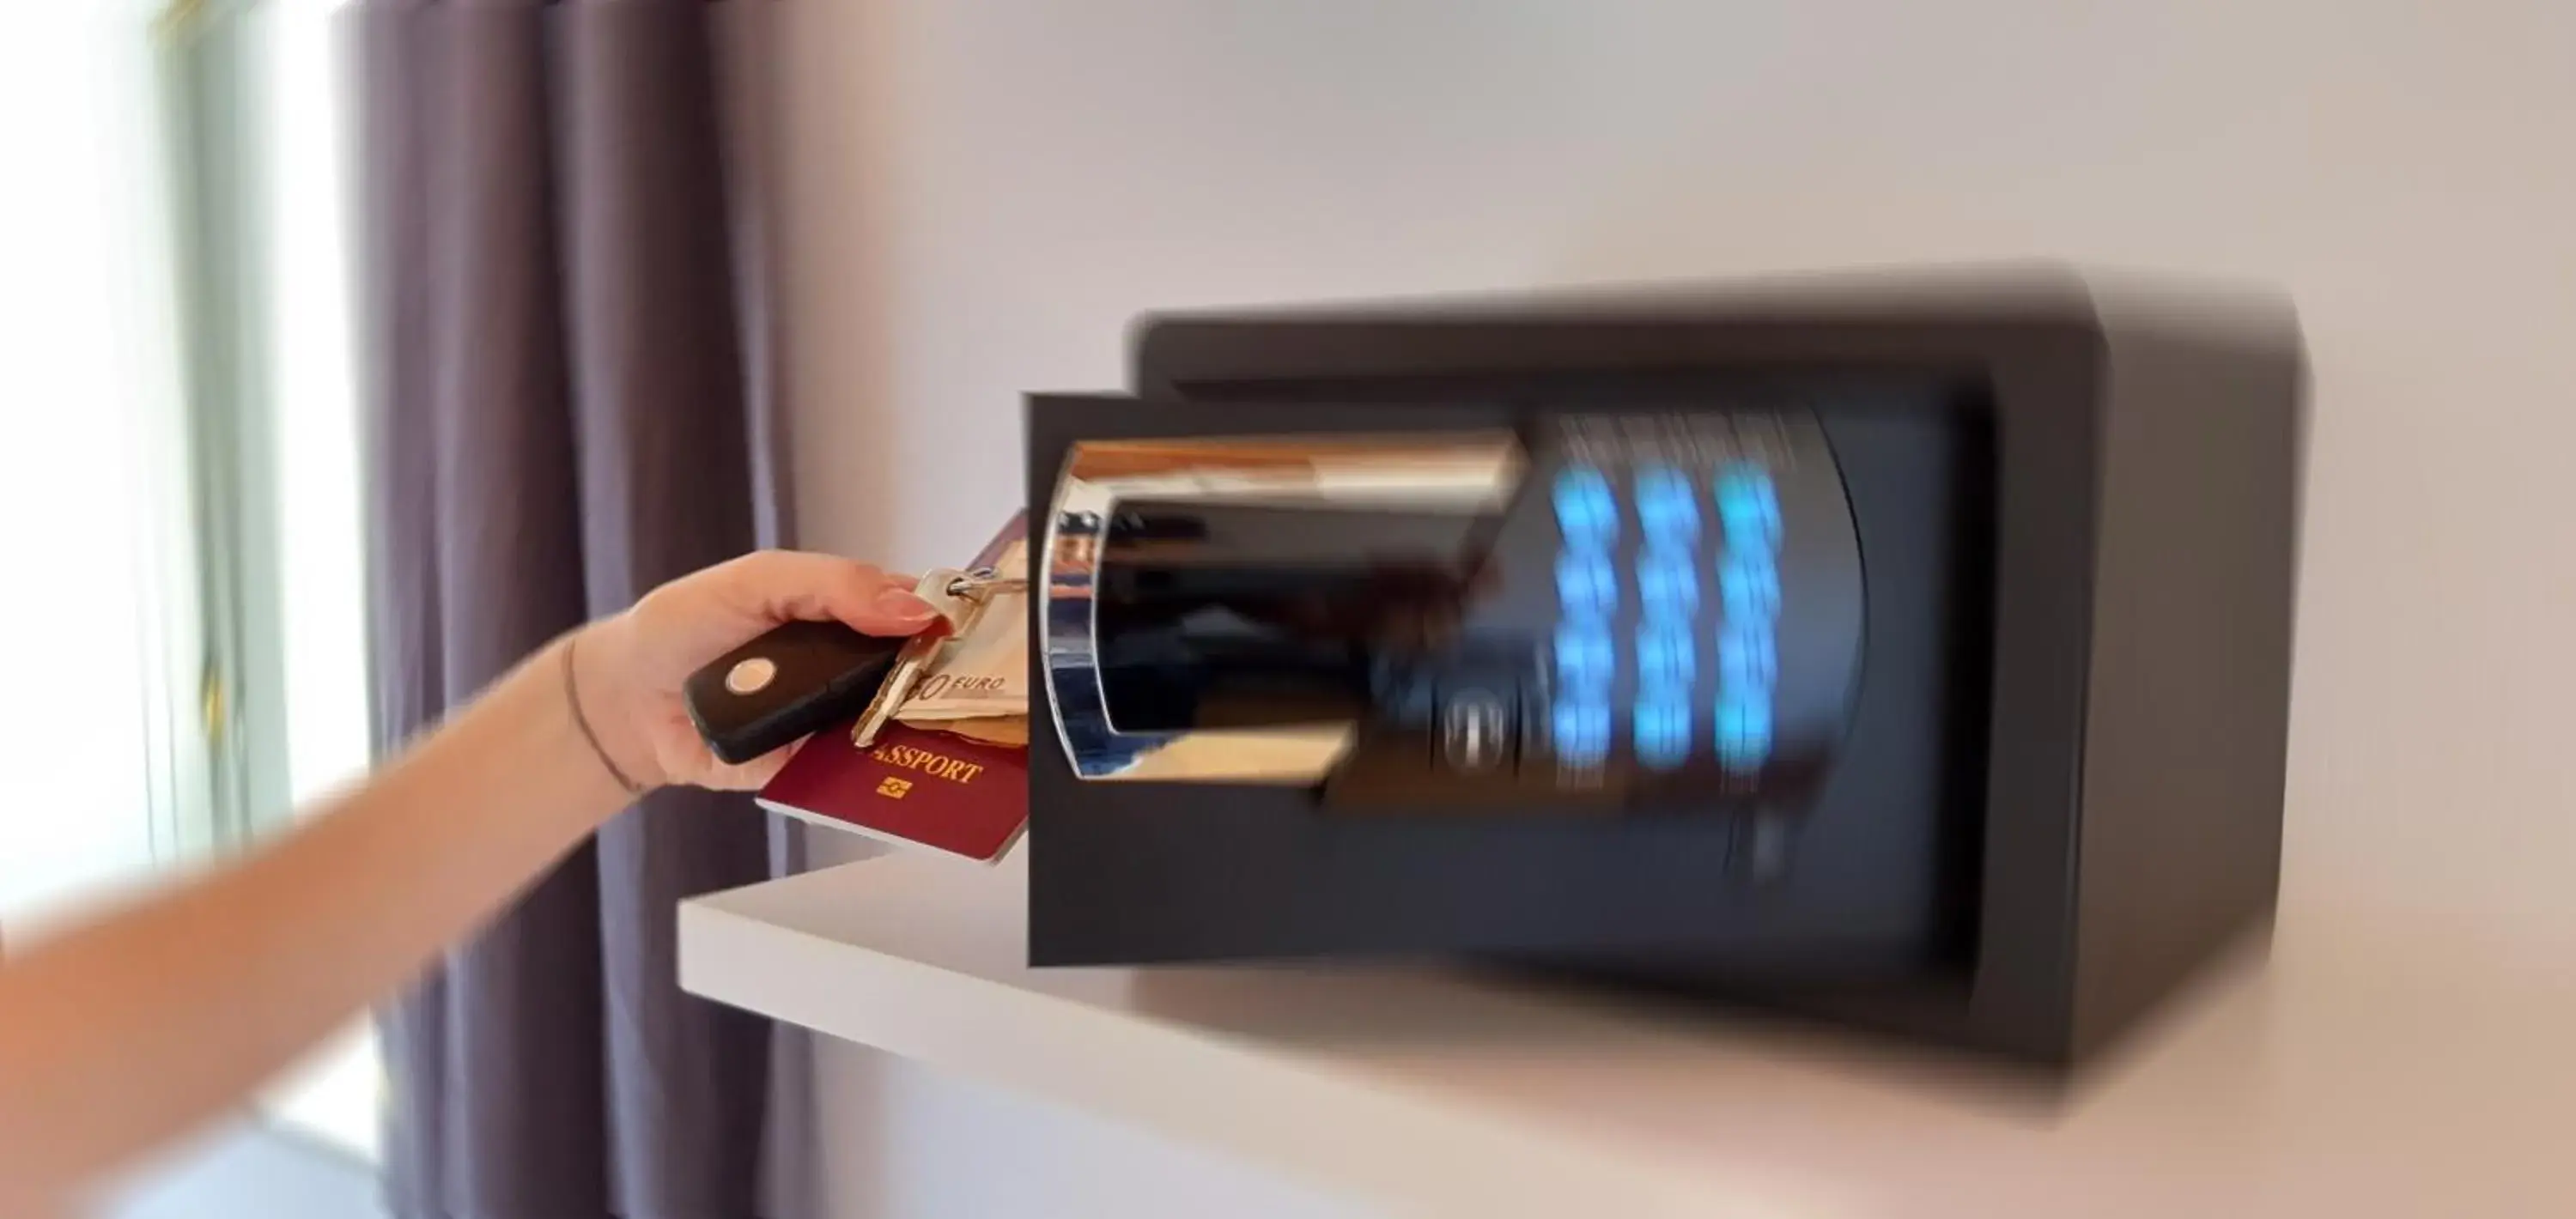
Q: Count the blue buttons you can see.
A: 12